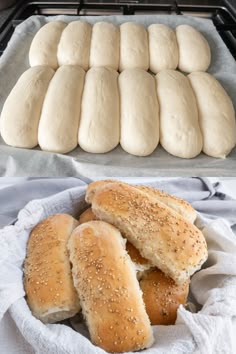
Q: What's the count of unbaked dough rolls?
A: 12